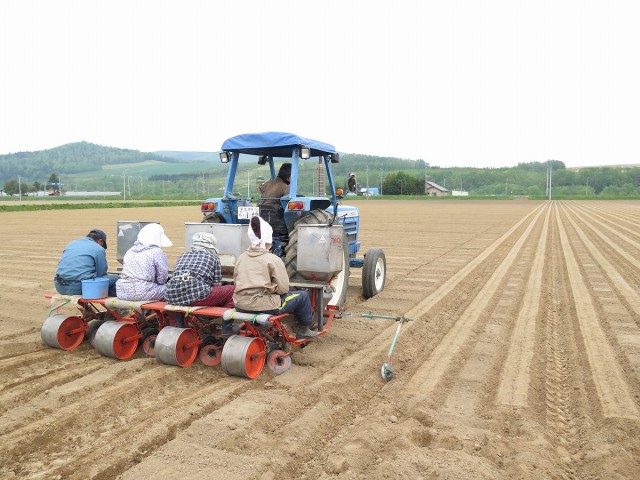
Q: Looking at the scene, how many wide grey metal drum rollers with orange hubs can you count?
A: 4